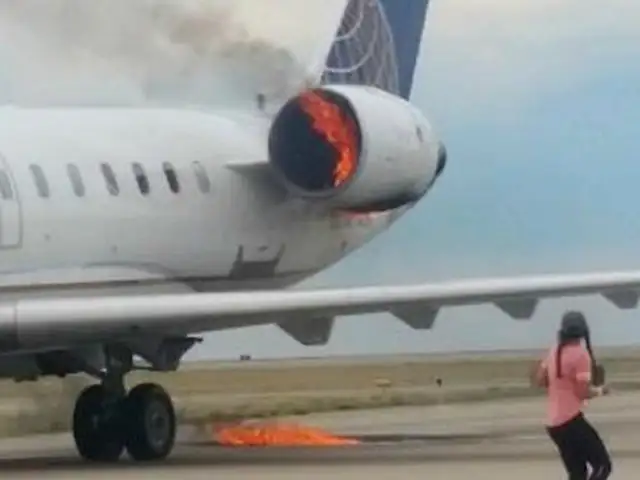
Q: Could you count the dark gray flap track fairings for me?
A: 4